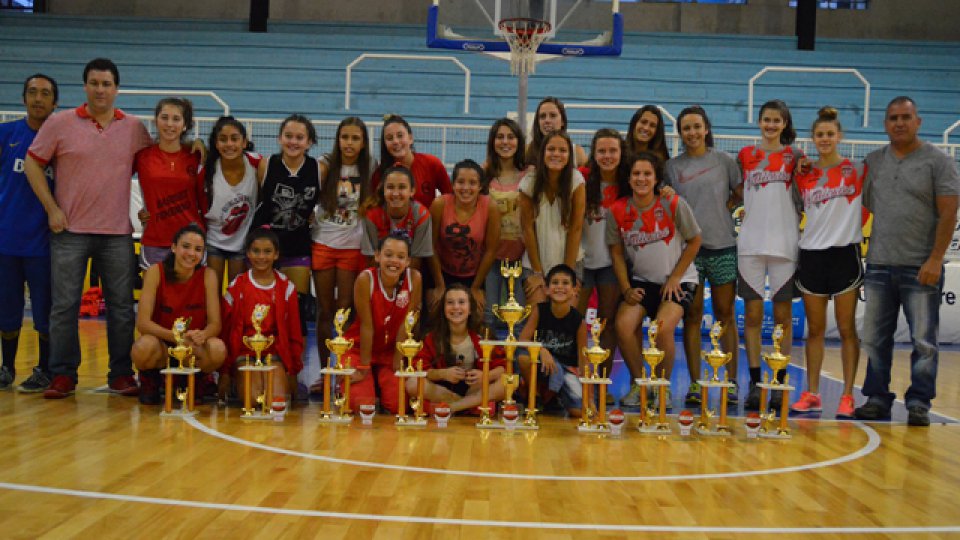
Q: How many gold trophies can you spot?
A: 9